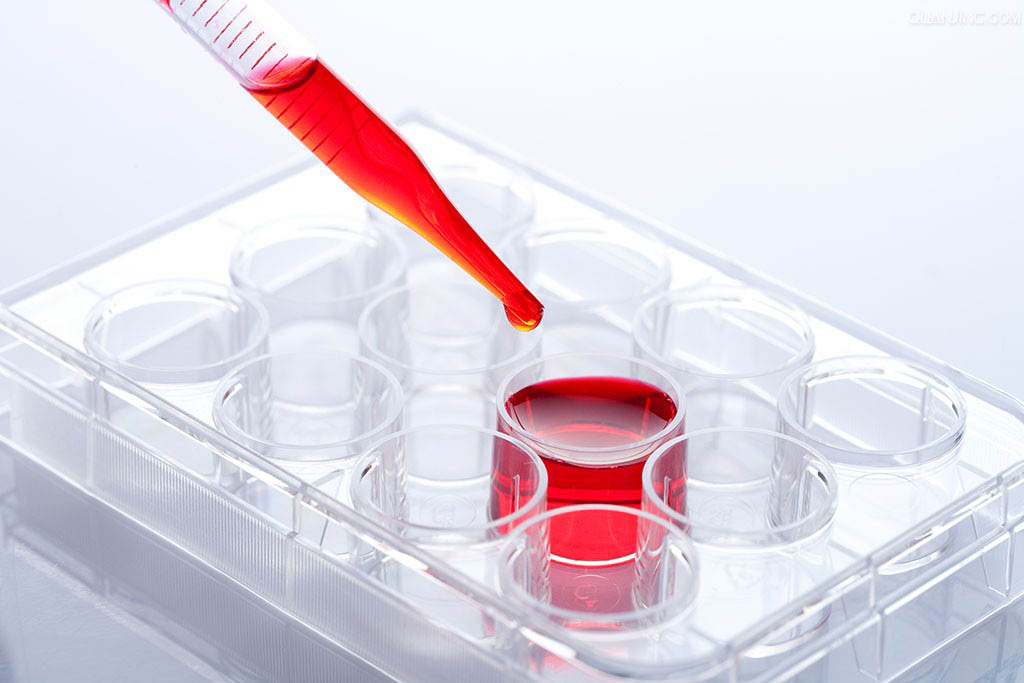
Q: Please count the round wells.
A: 12